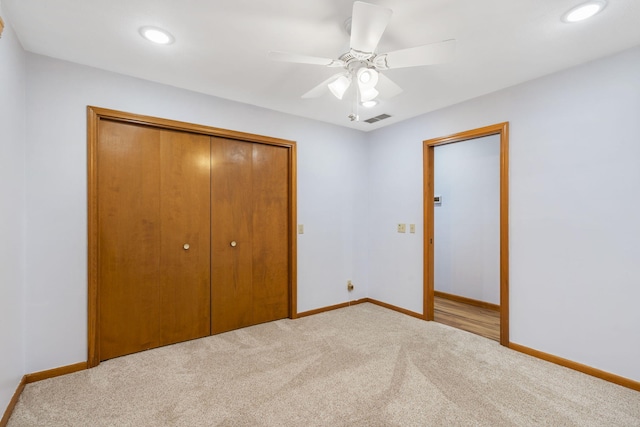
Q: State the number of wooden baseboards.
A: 6